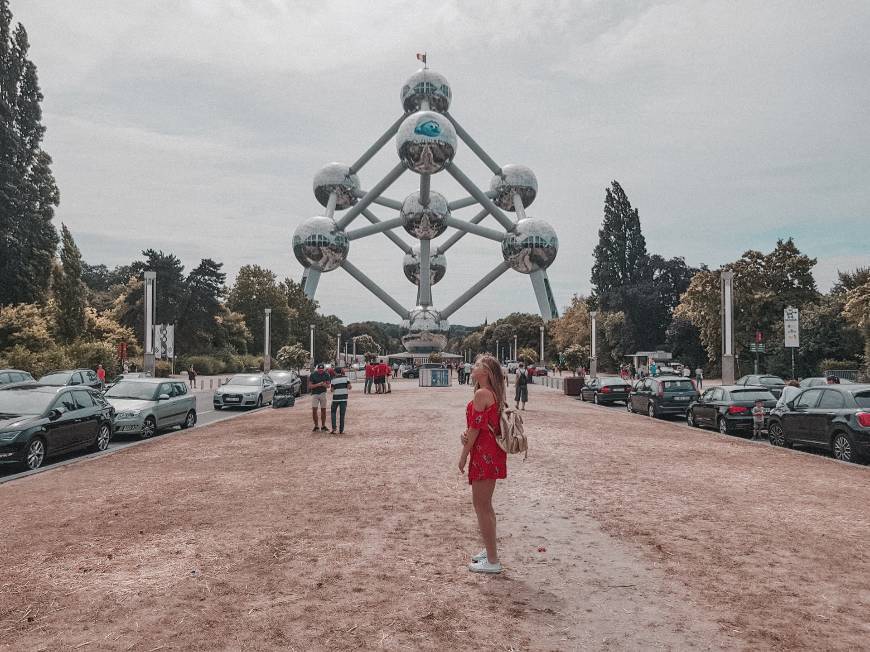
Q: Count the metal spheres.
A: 9